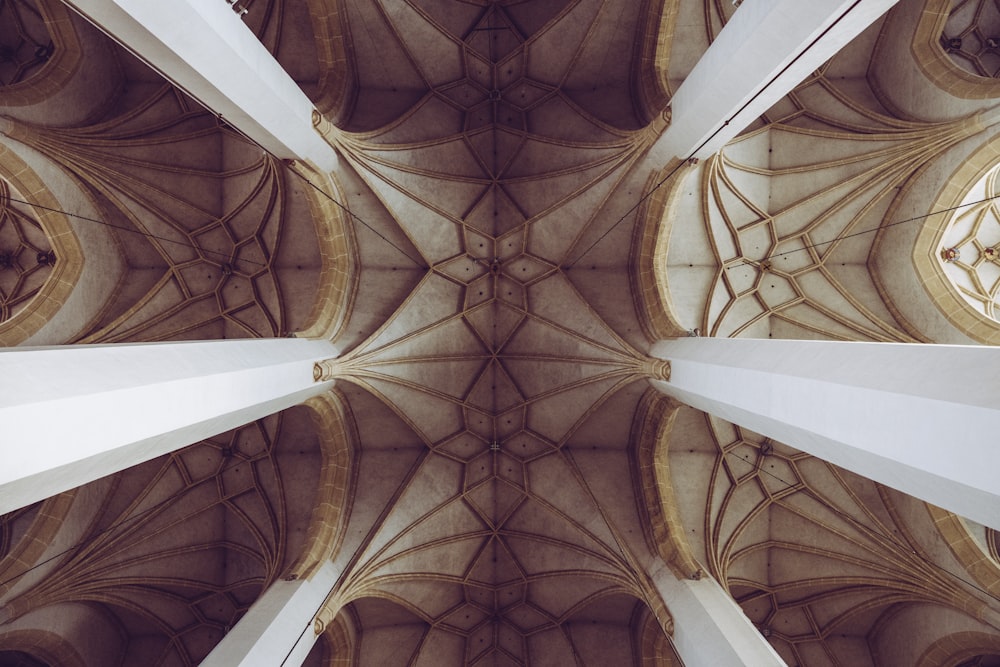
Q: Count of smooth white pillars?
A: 6